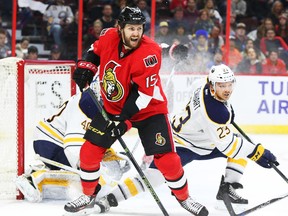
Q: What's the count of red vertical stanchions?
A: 4